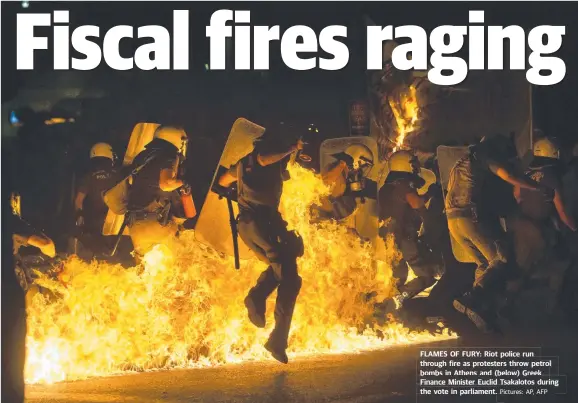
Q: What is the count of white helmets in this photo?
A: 5